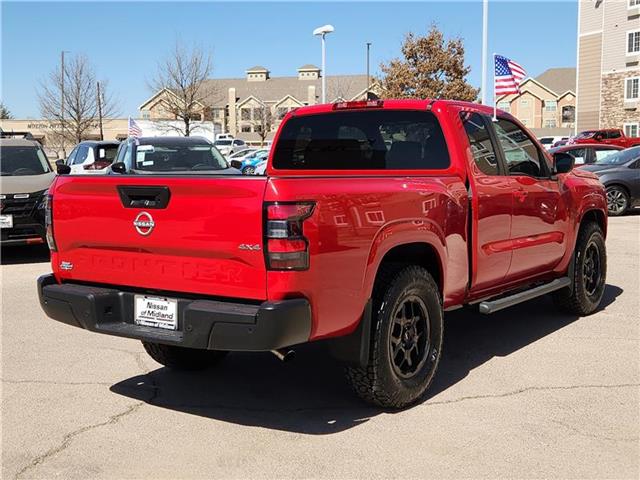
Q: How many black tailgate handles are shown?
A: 1